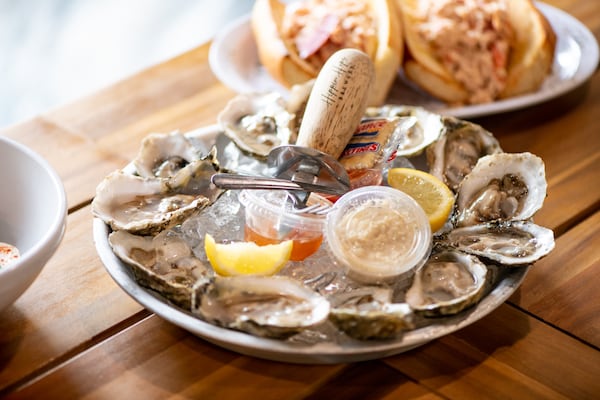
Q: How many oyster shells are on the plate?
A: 12